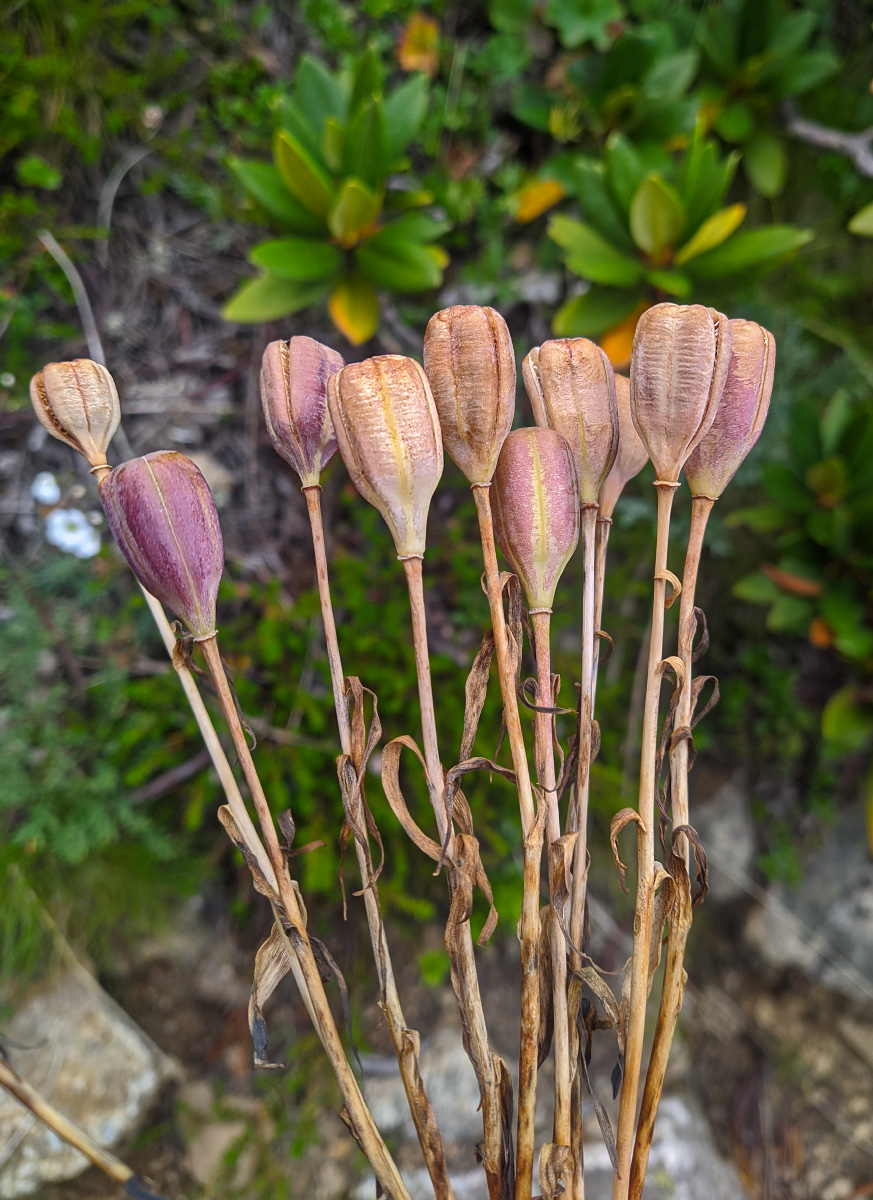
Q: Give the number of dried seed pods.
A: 10